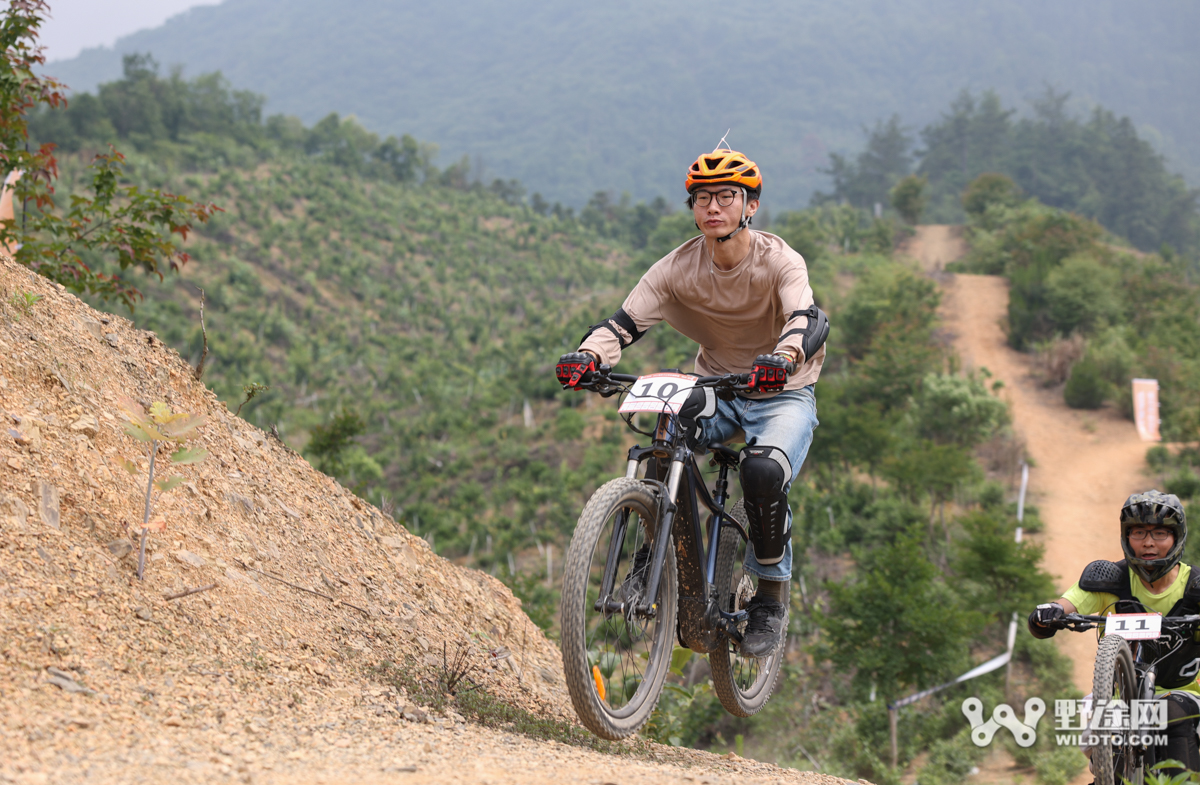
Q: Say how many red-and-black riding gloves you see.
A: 2